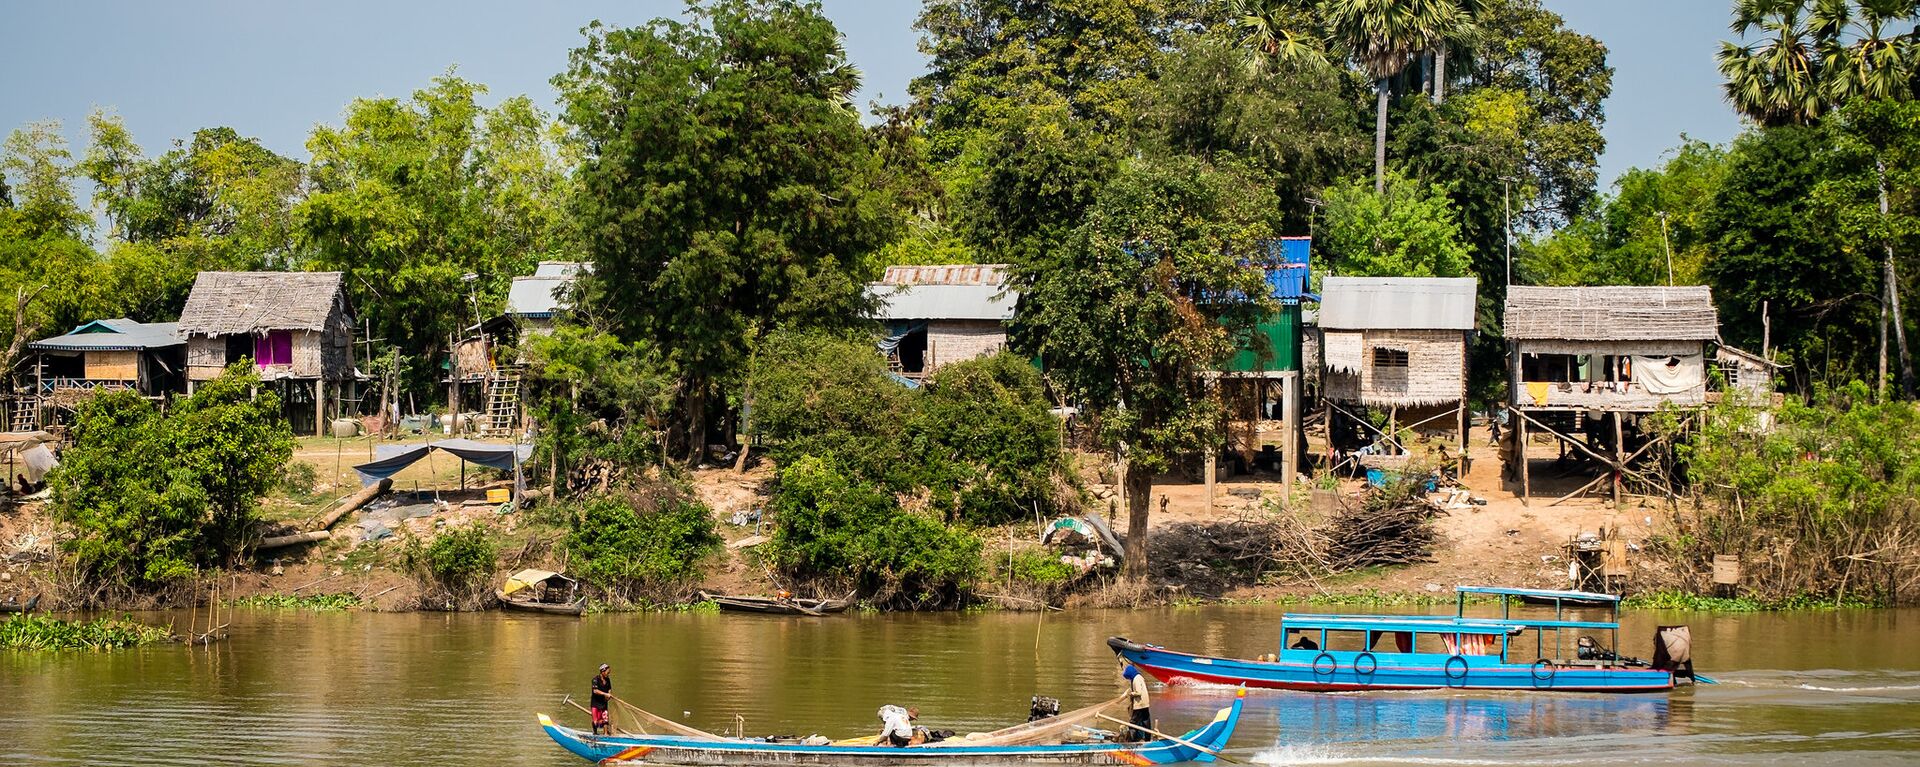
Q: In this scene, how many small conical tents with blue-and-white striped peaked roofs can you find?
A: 0